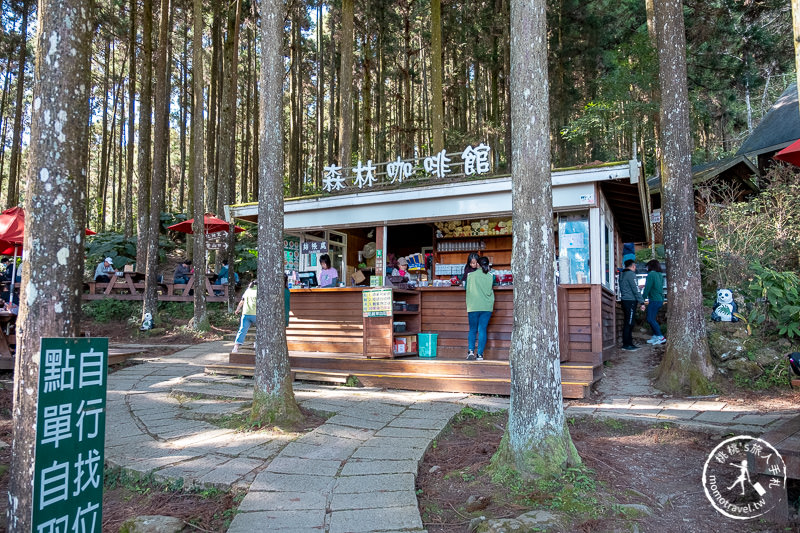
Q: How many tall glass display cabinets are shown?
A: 1